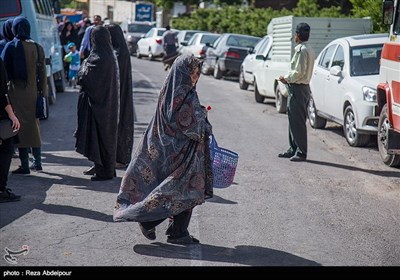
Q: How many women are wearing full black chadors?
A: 2